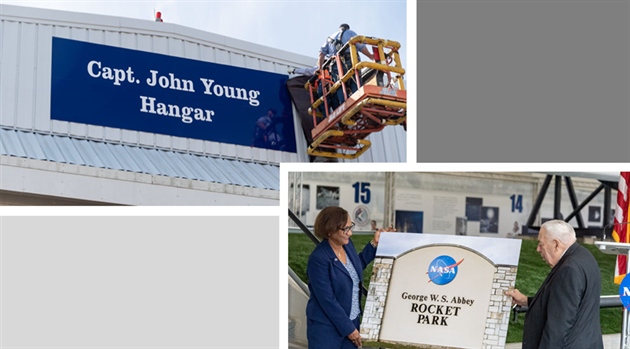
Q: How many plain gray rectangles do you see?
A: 2